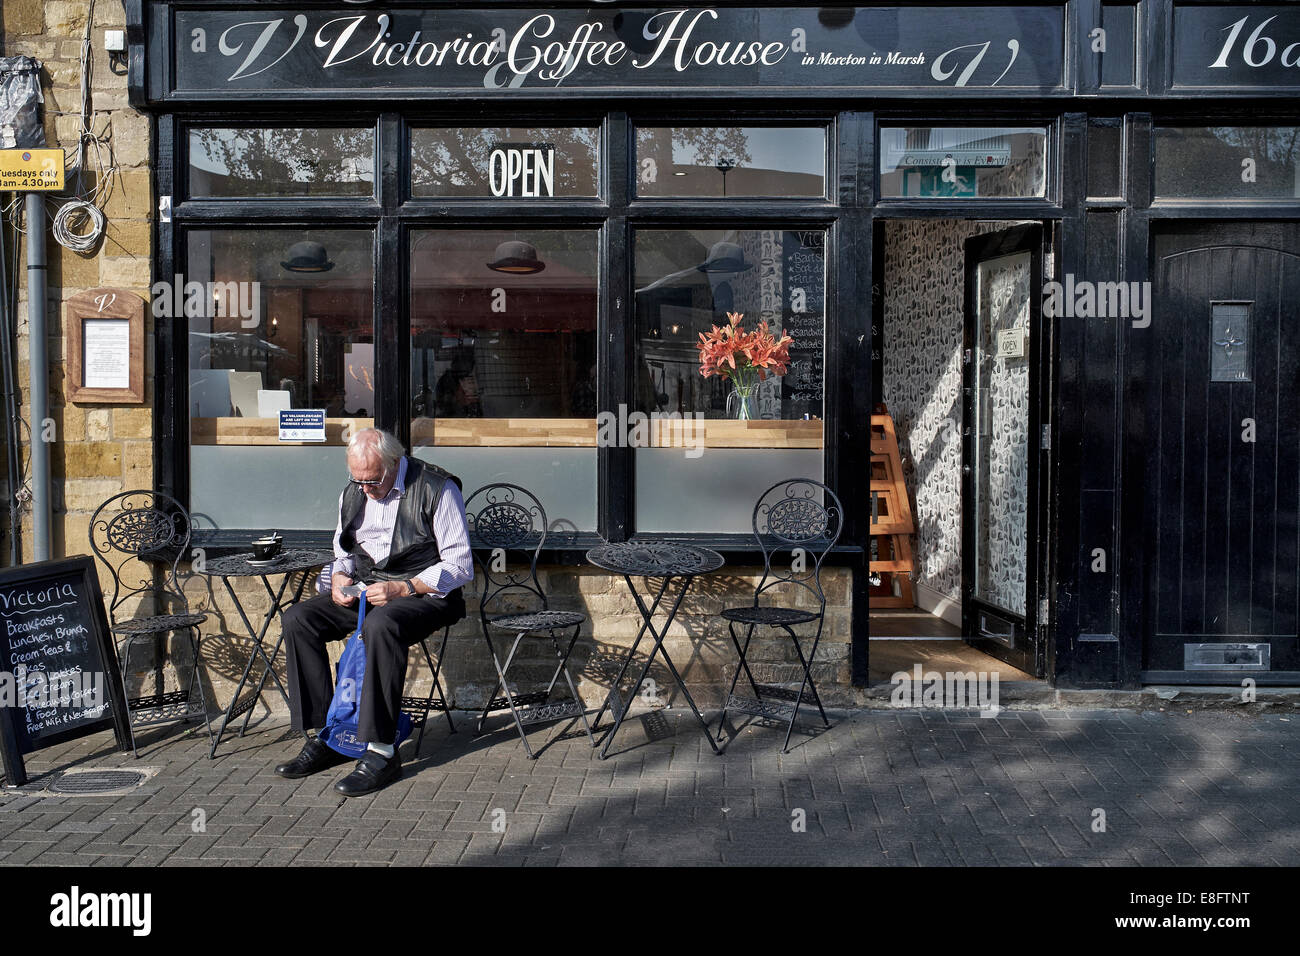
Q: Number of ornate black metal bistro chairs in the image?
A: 4